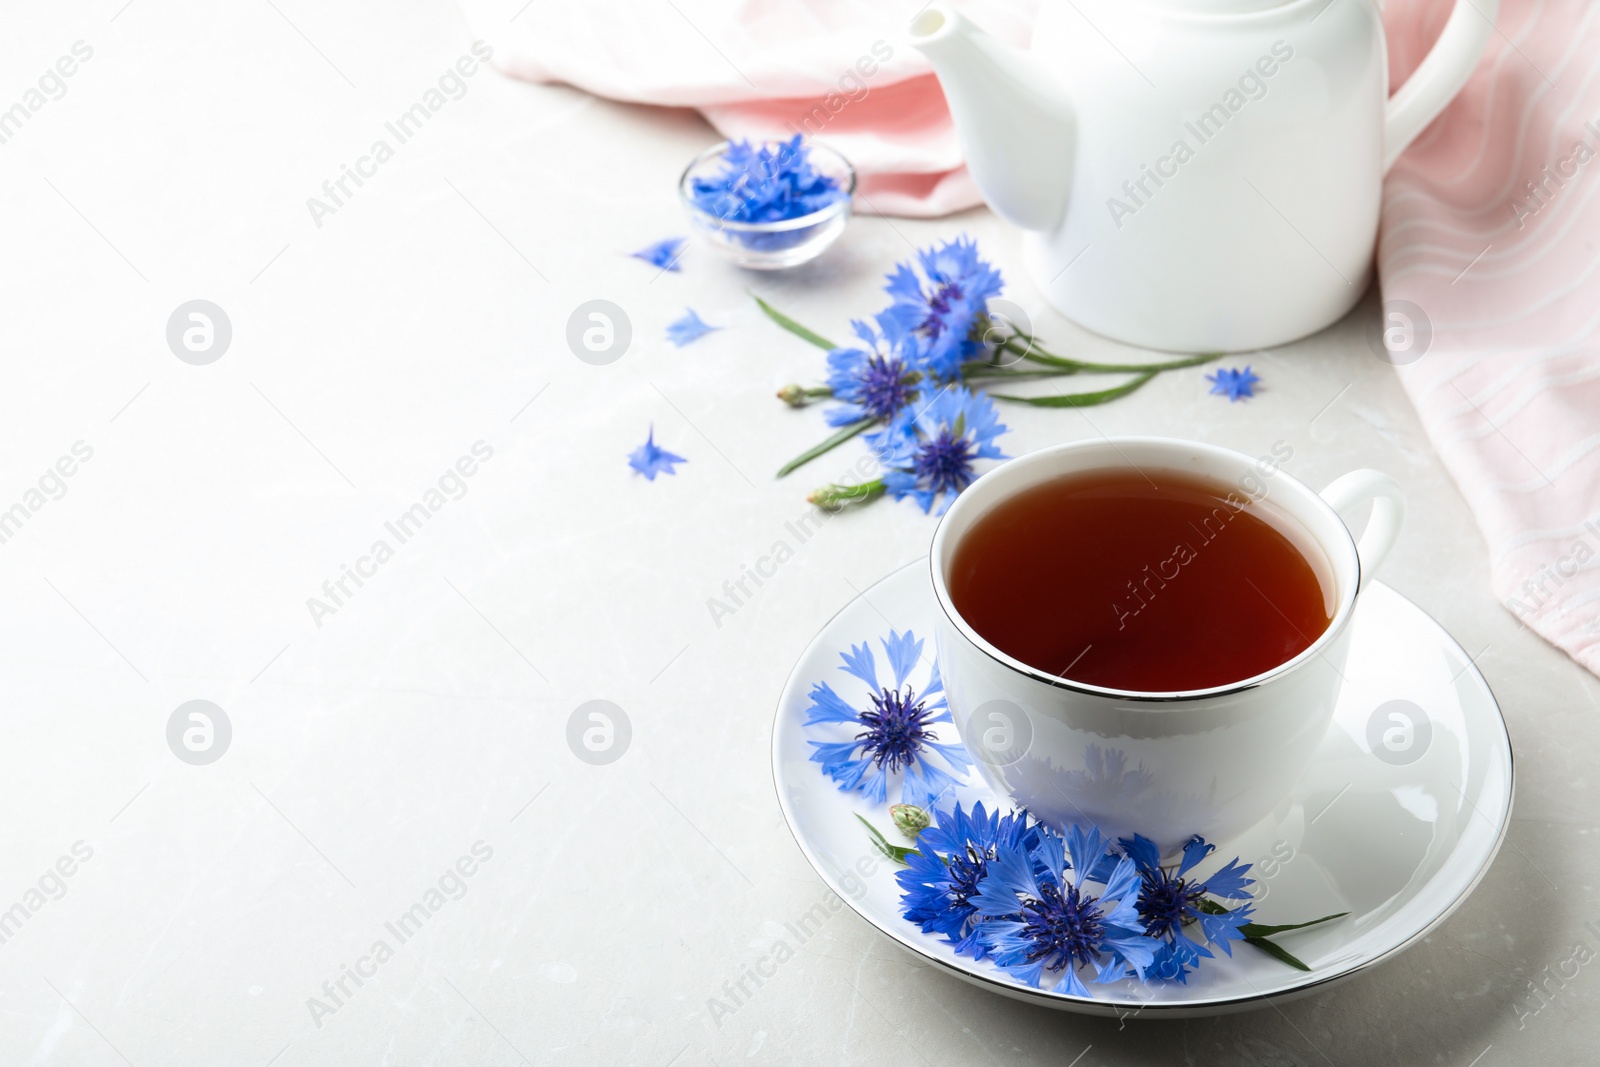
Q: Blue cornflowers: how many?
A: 7